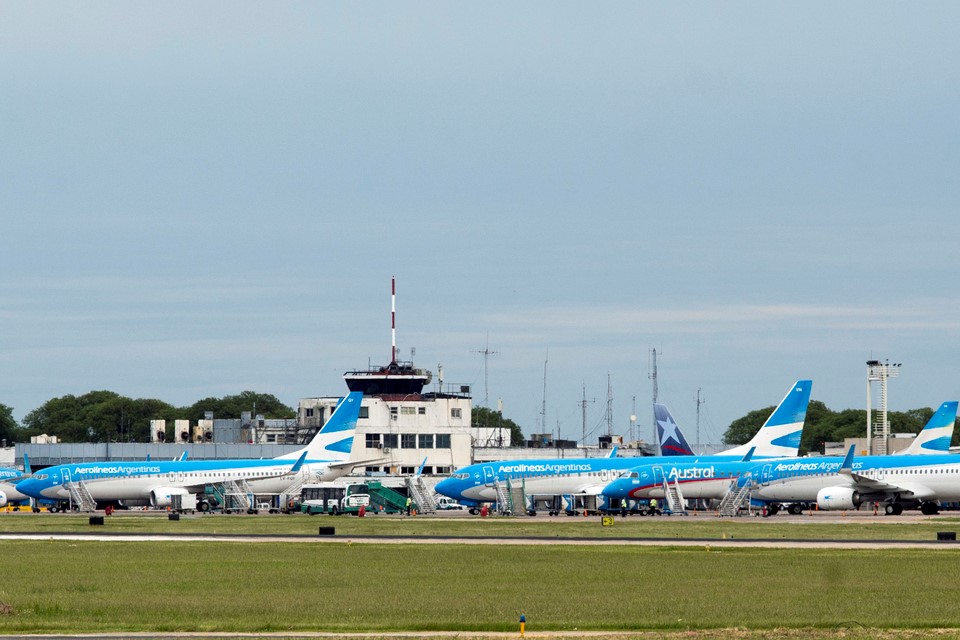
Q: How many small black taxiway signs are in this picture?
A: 4